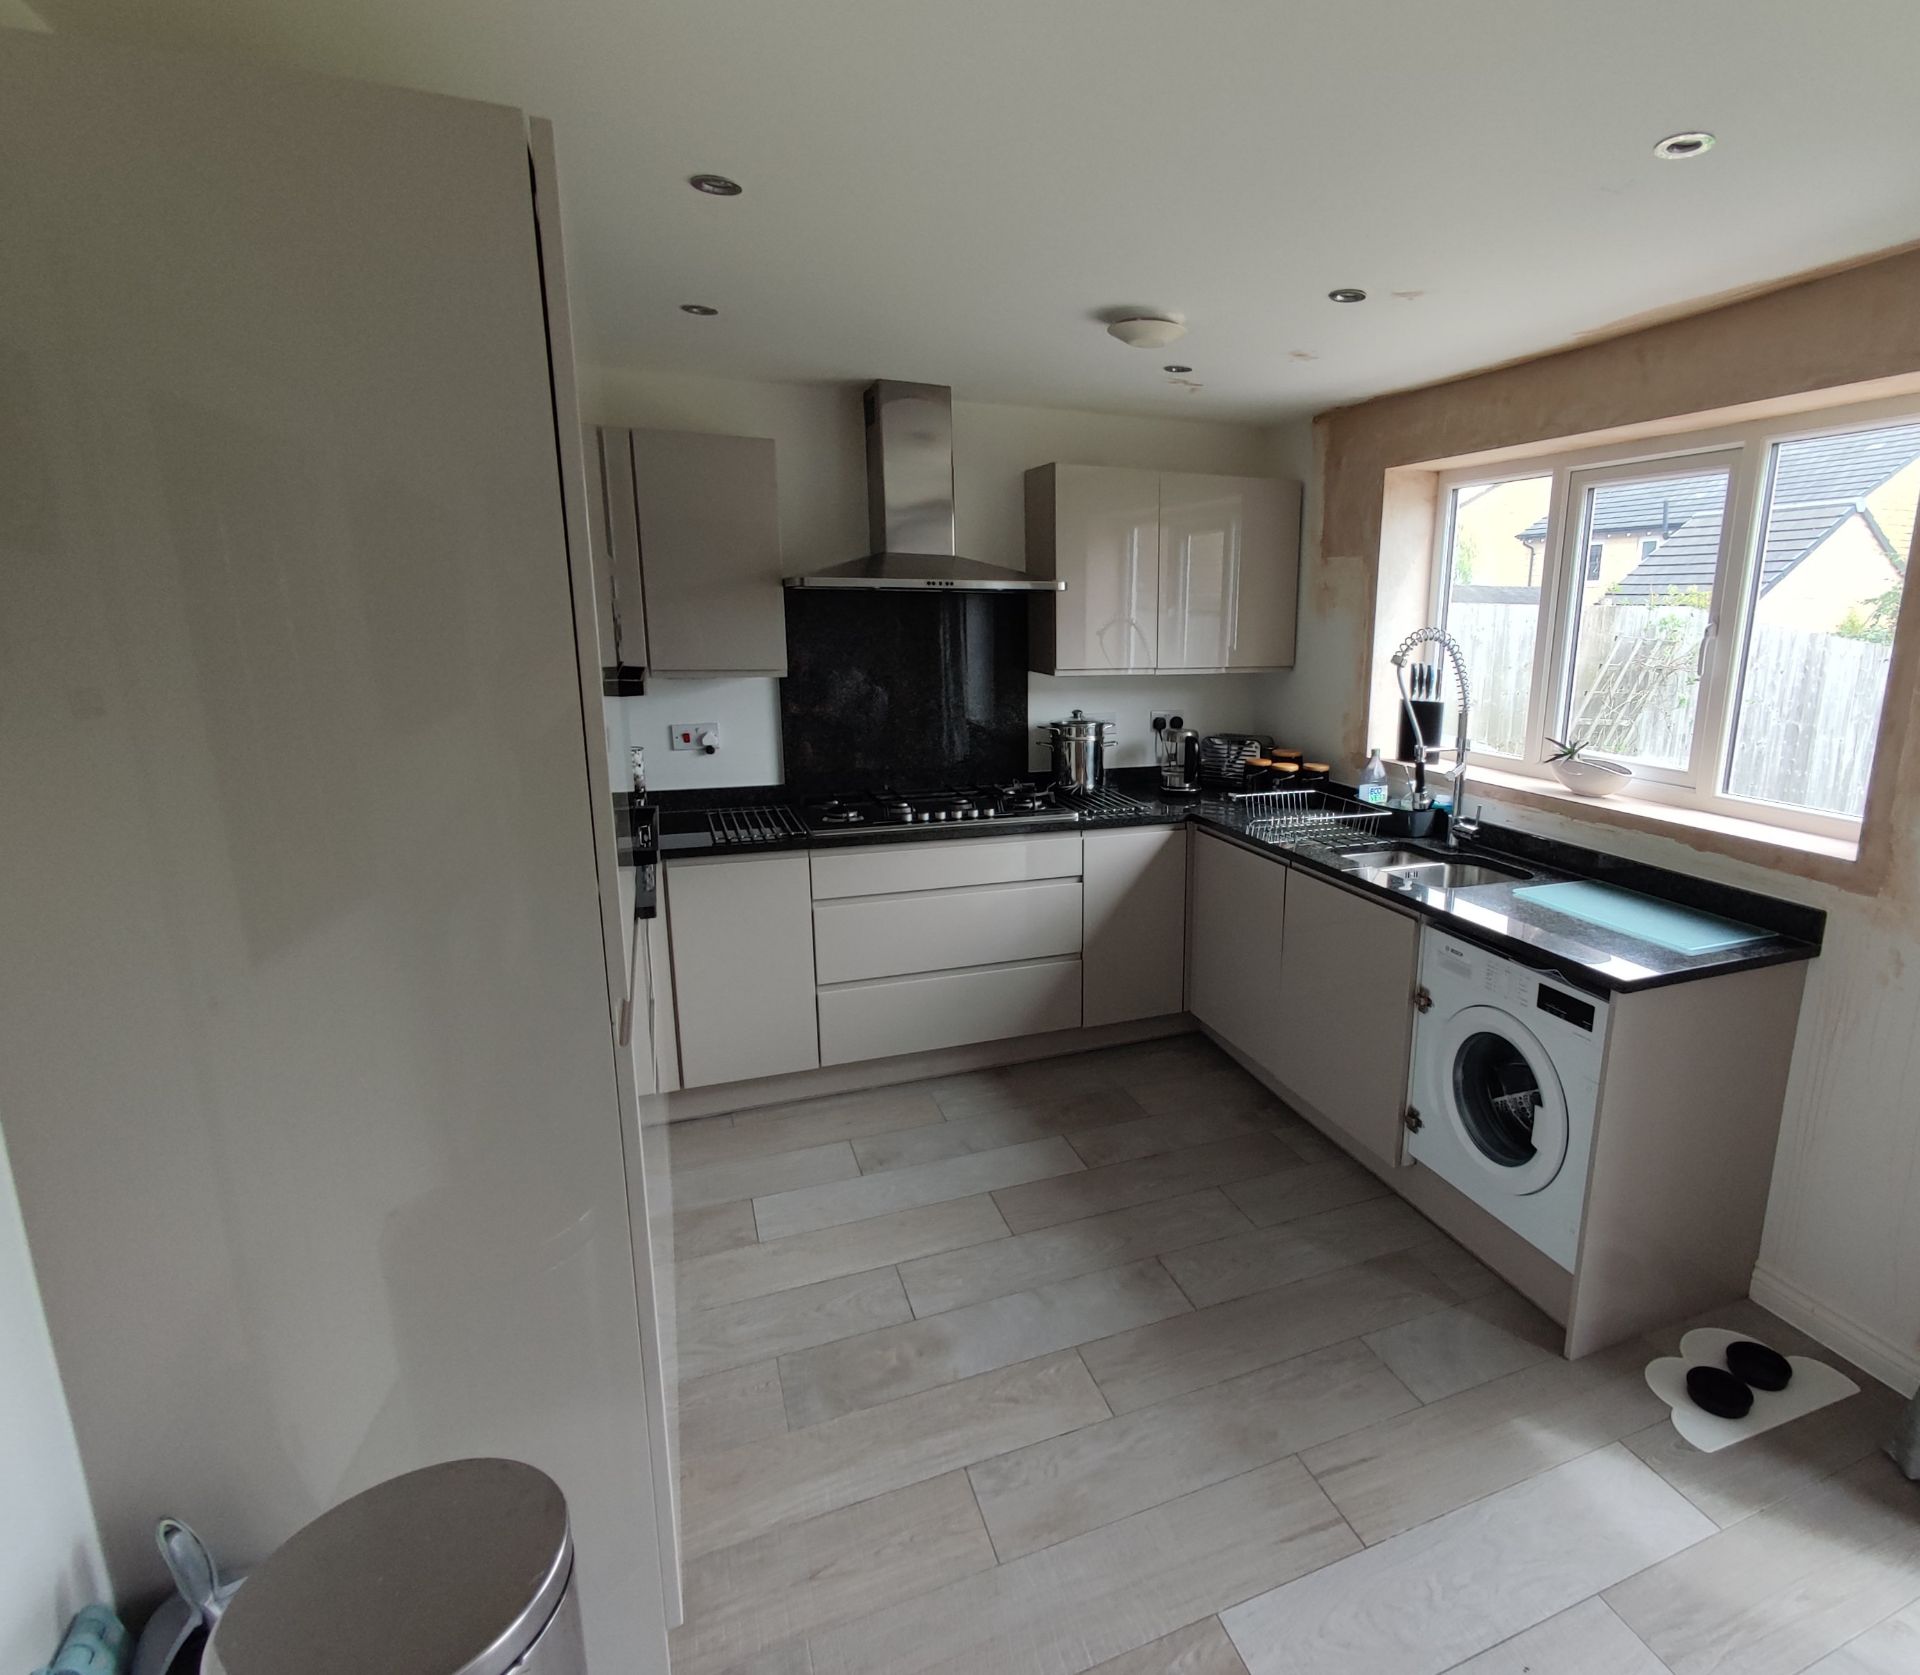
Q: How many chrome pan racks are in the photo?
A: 2